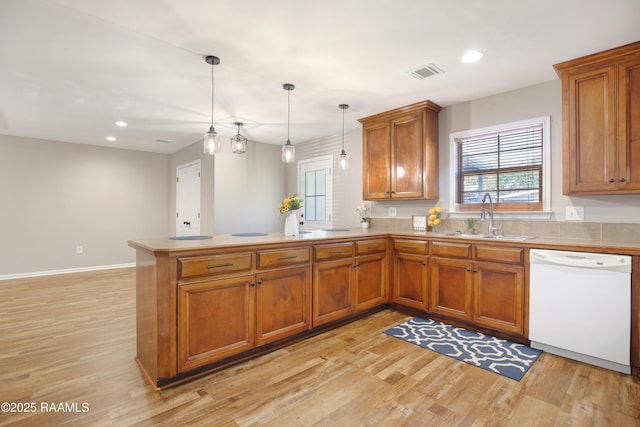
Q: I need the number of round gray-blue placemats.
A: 4